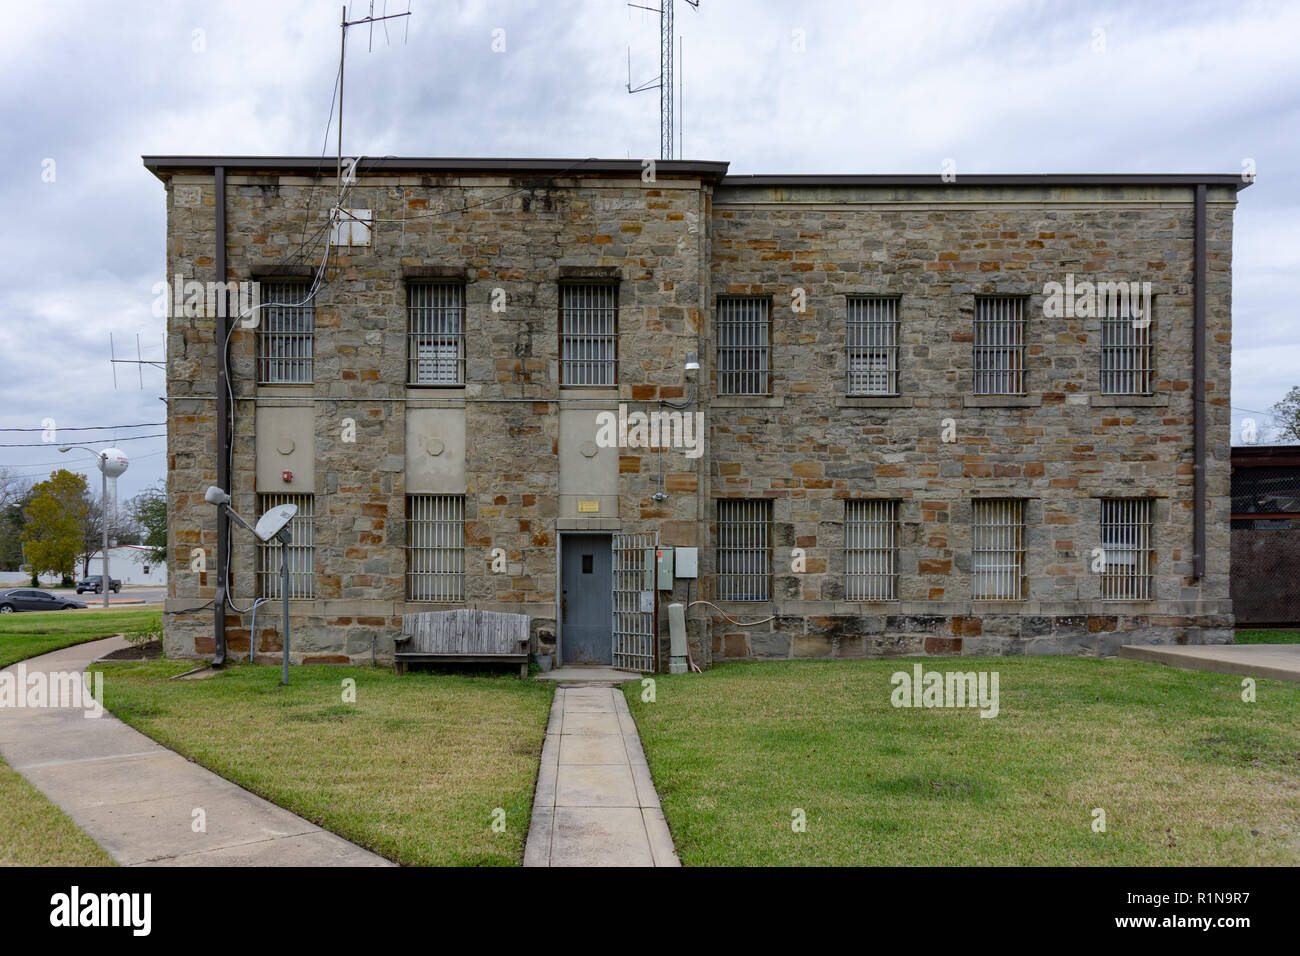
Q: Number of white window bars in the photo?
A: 13